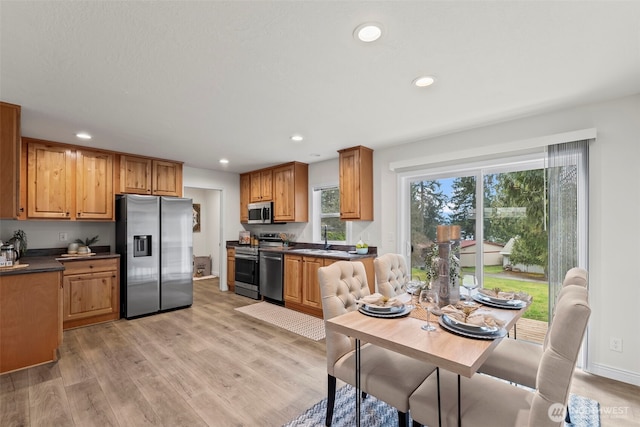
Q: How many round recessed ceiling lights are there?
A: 5